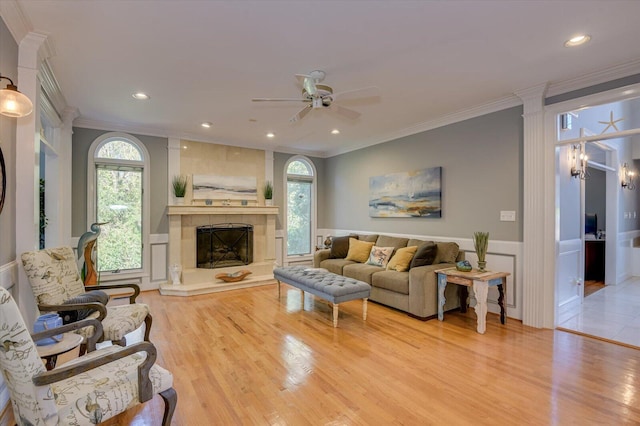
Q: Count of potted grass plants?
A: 3